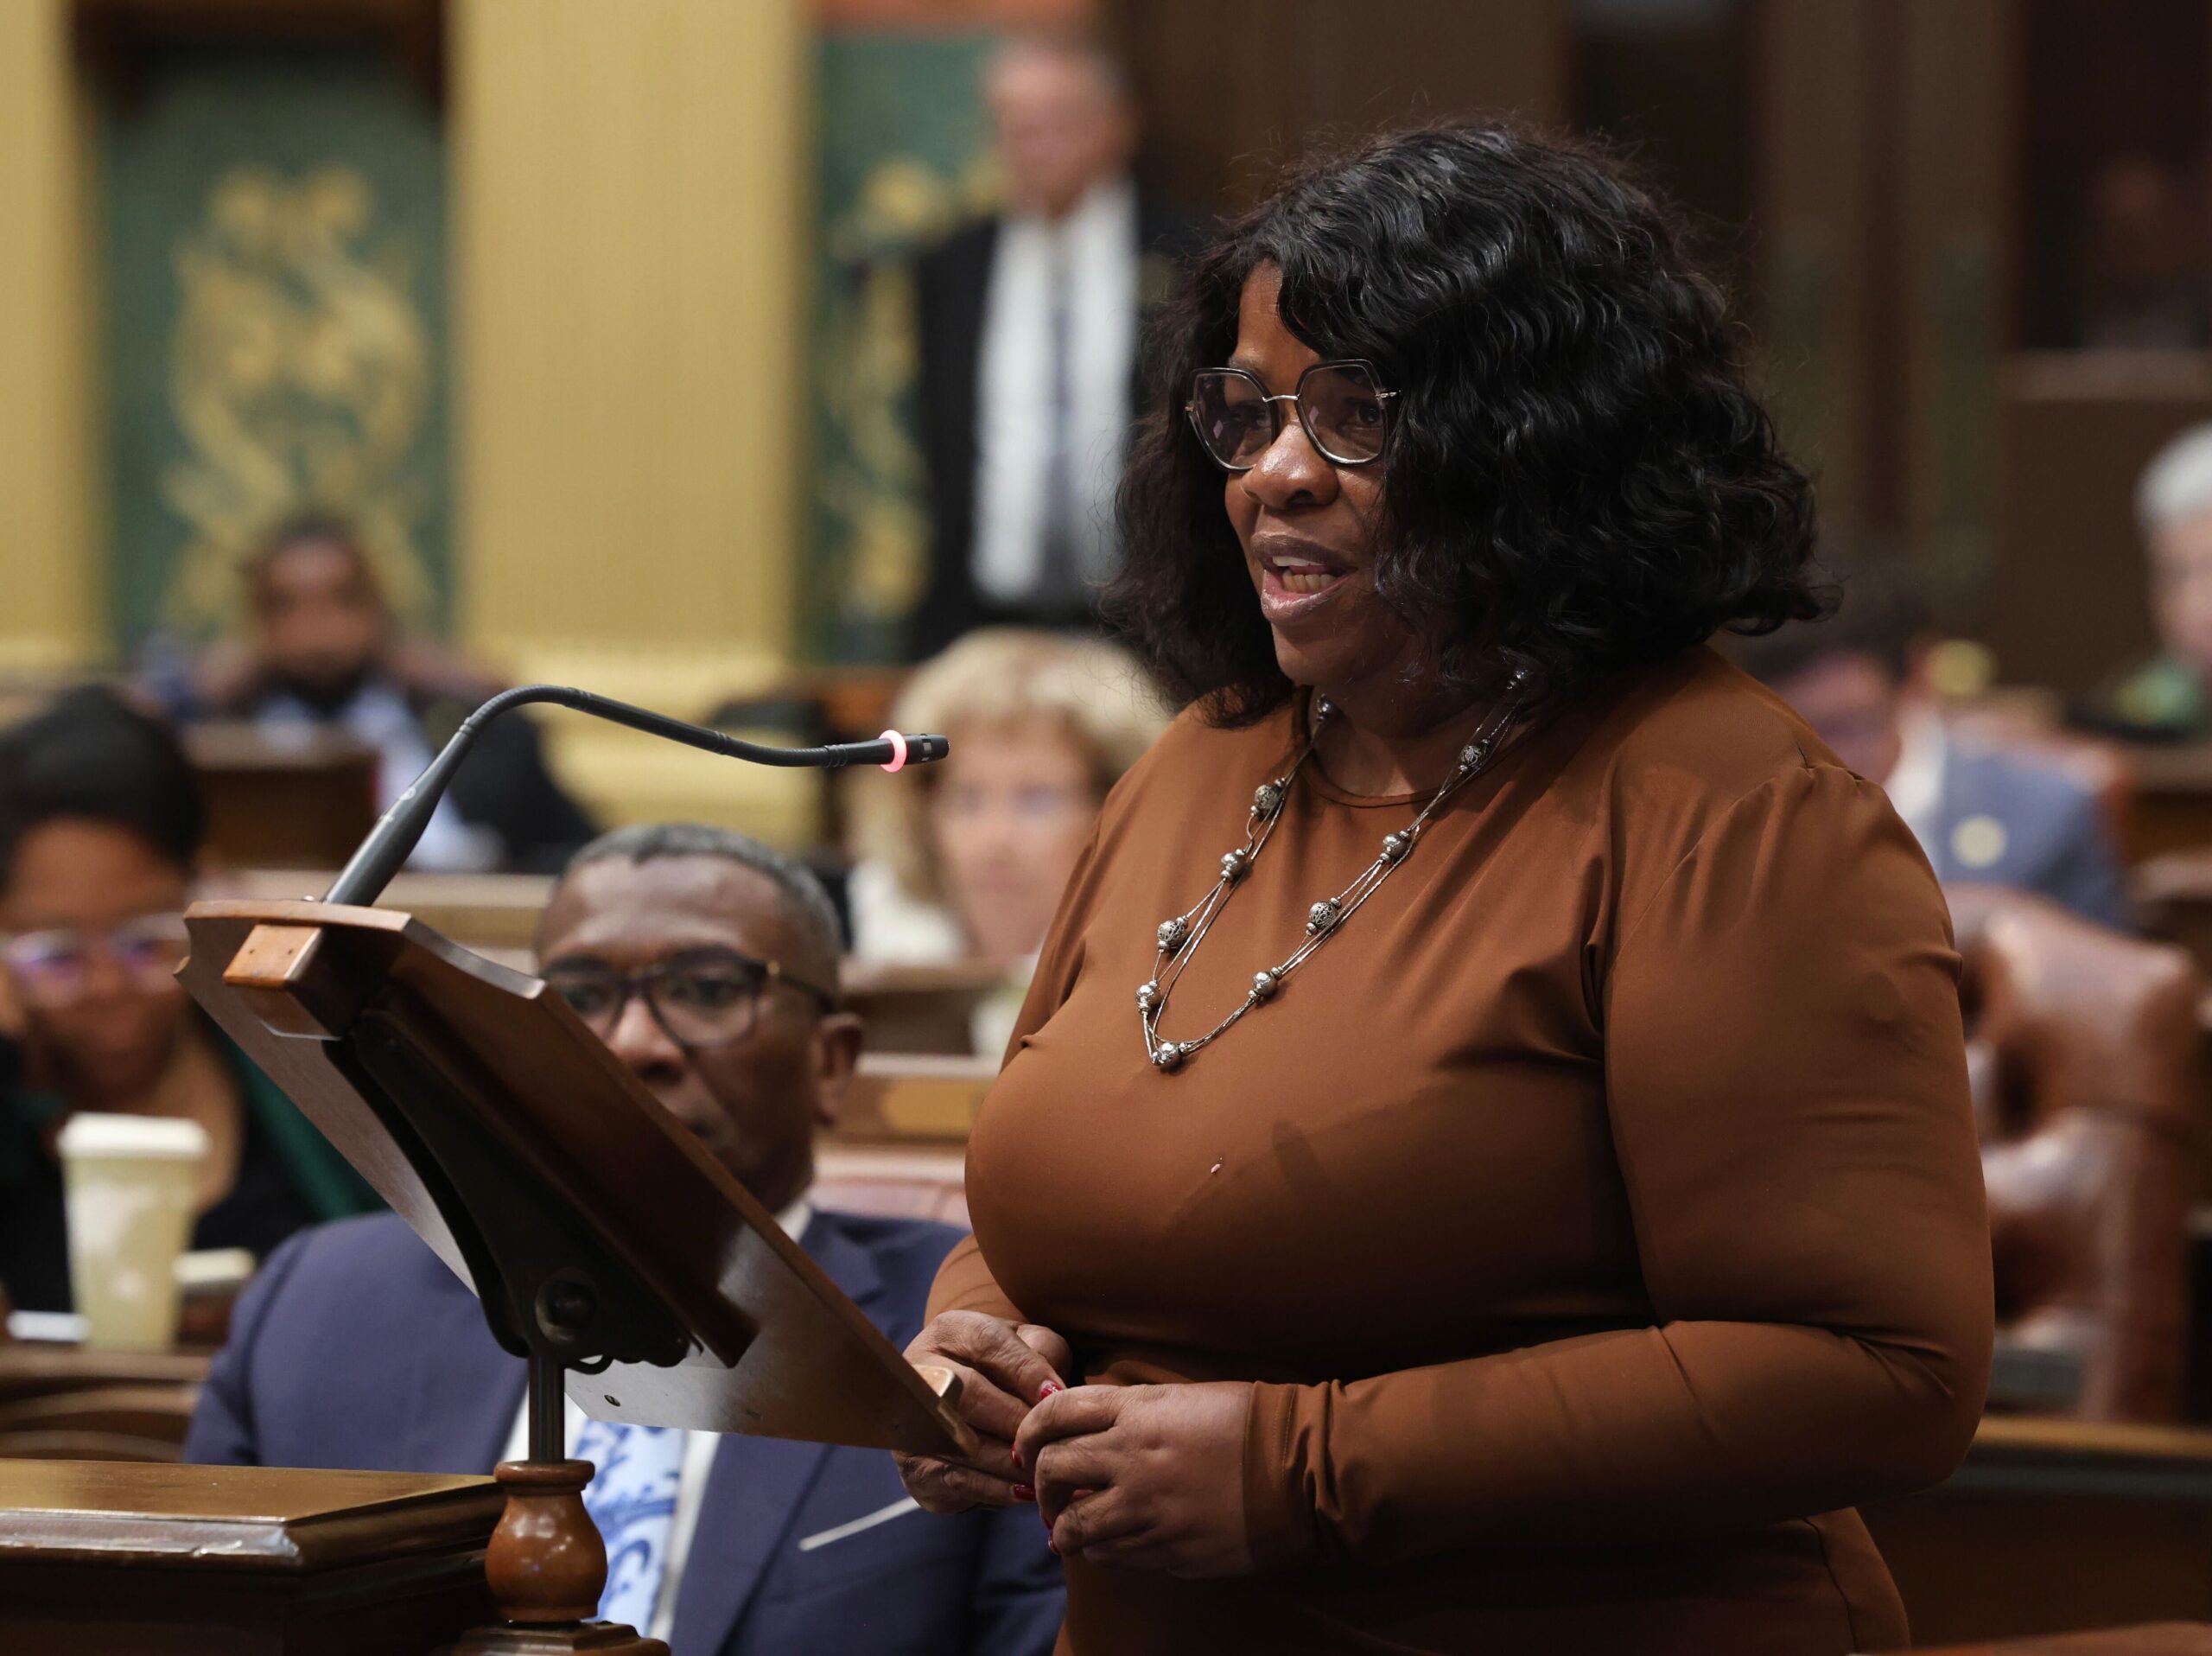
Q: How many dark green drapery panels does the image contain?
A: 2